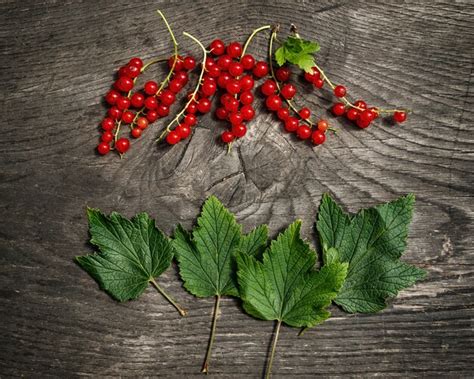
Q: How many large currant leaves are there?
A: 4